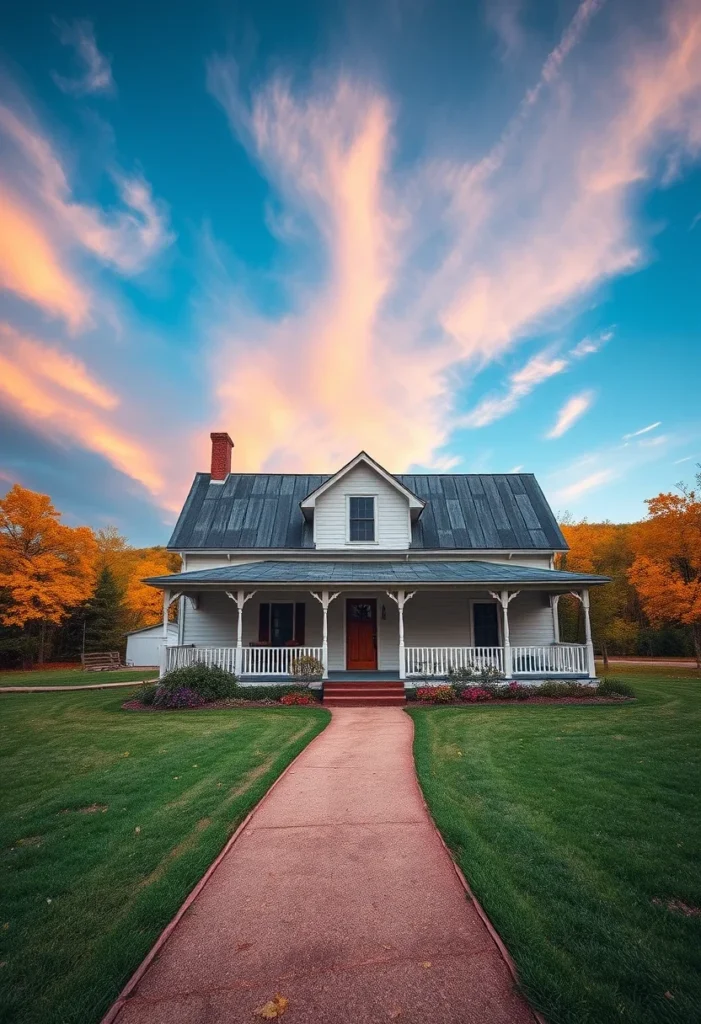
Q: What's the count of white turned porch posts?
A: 6